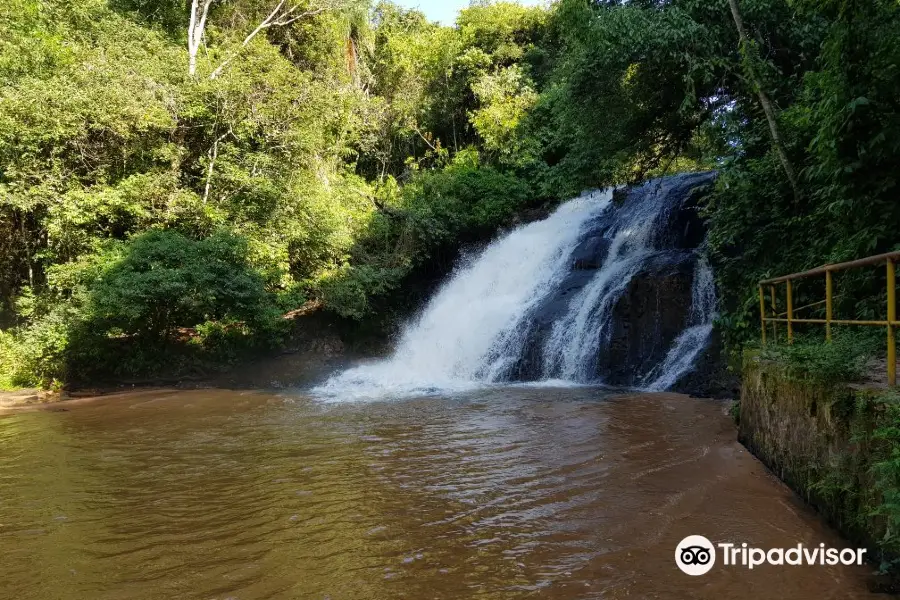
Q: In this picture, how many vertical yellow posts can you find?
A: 5